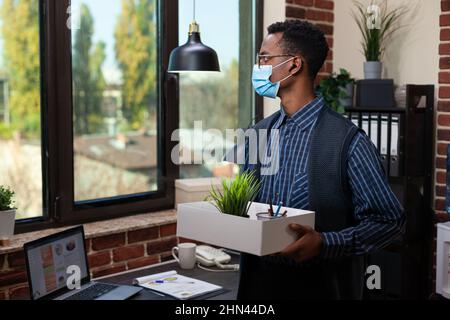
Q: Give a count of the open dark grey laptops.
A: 1